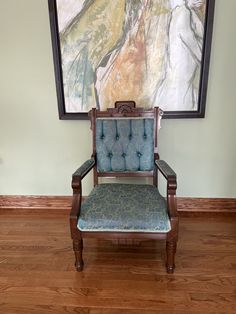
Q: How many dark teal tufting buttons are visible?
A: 7